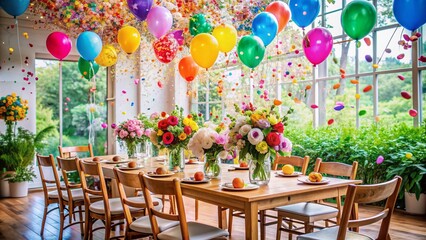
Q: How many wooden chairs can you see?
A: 9